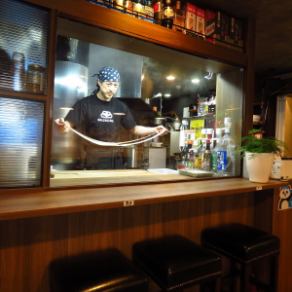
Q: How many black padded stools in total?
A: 3